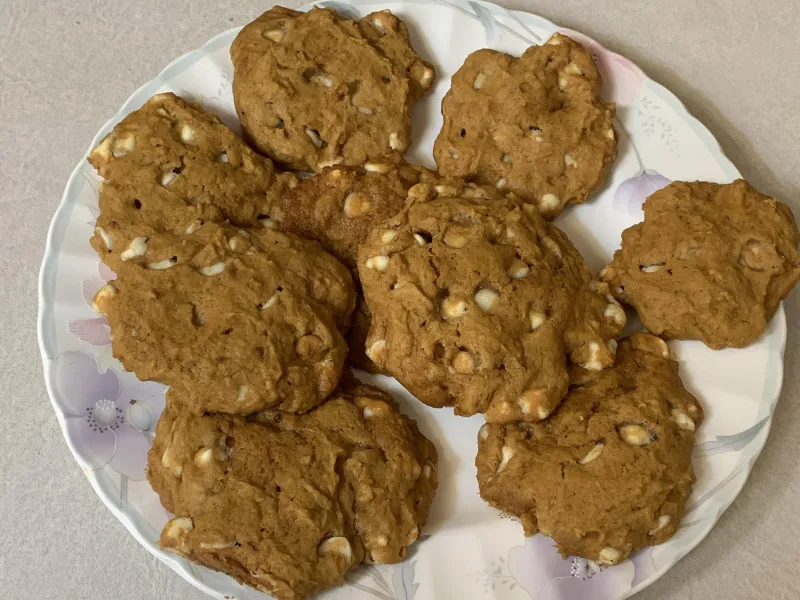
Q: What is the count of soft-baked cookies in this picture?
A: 9